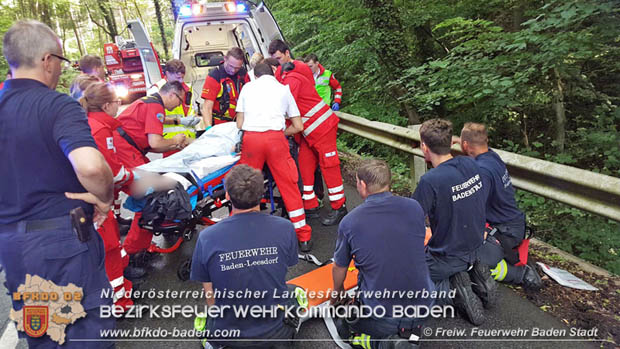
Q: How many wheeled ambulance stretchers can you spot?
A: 1